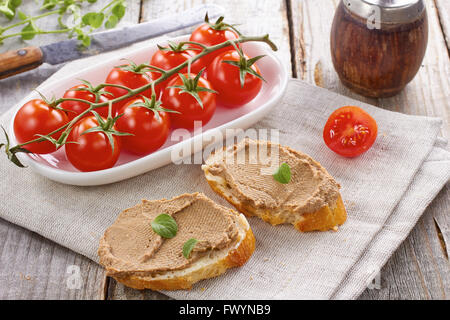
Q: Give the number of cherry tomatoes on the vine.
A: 9